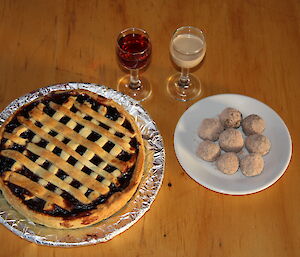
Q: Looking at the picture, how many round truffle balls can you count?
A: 8